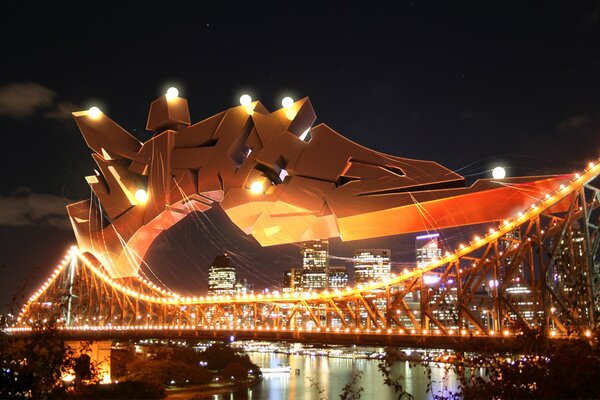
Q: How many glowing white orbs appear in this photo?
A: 7